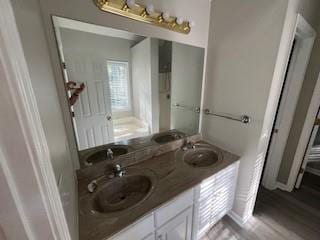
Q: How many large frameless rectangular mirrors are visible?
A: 1